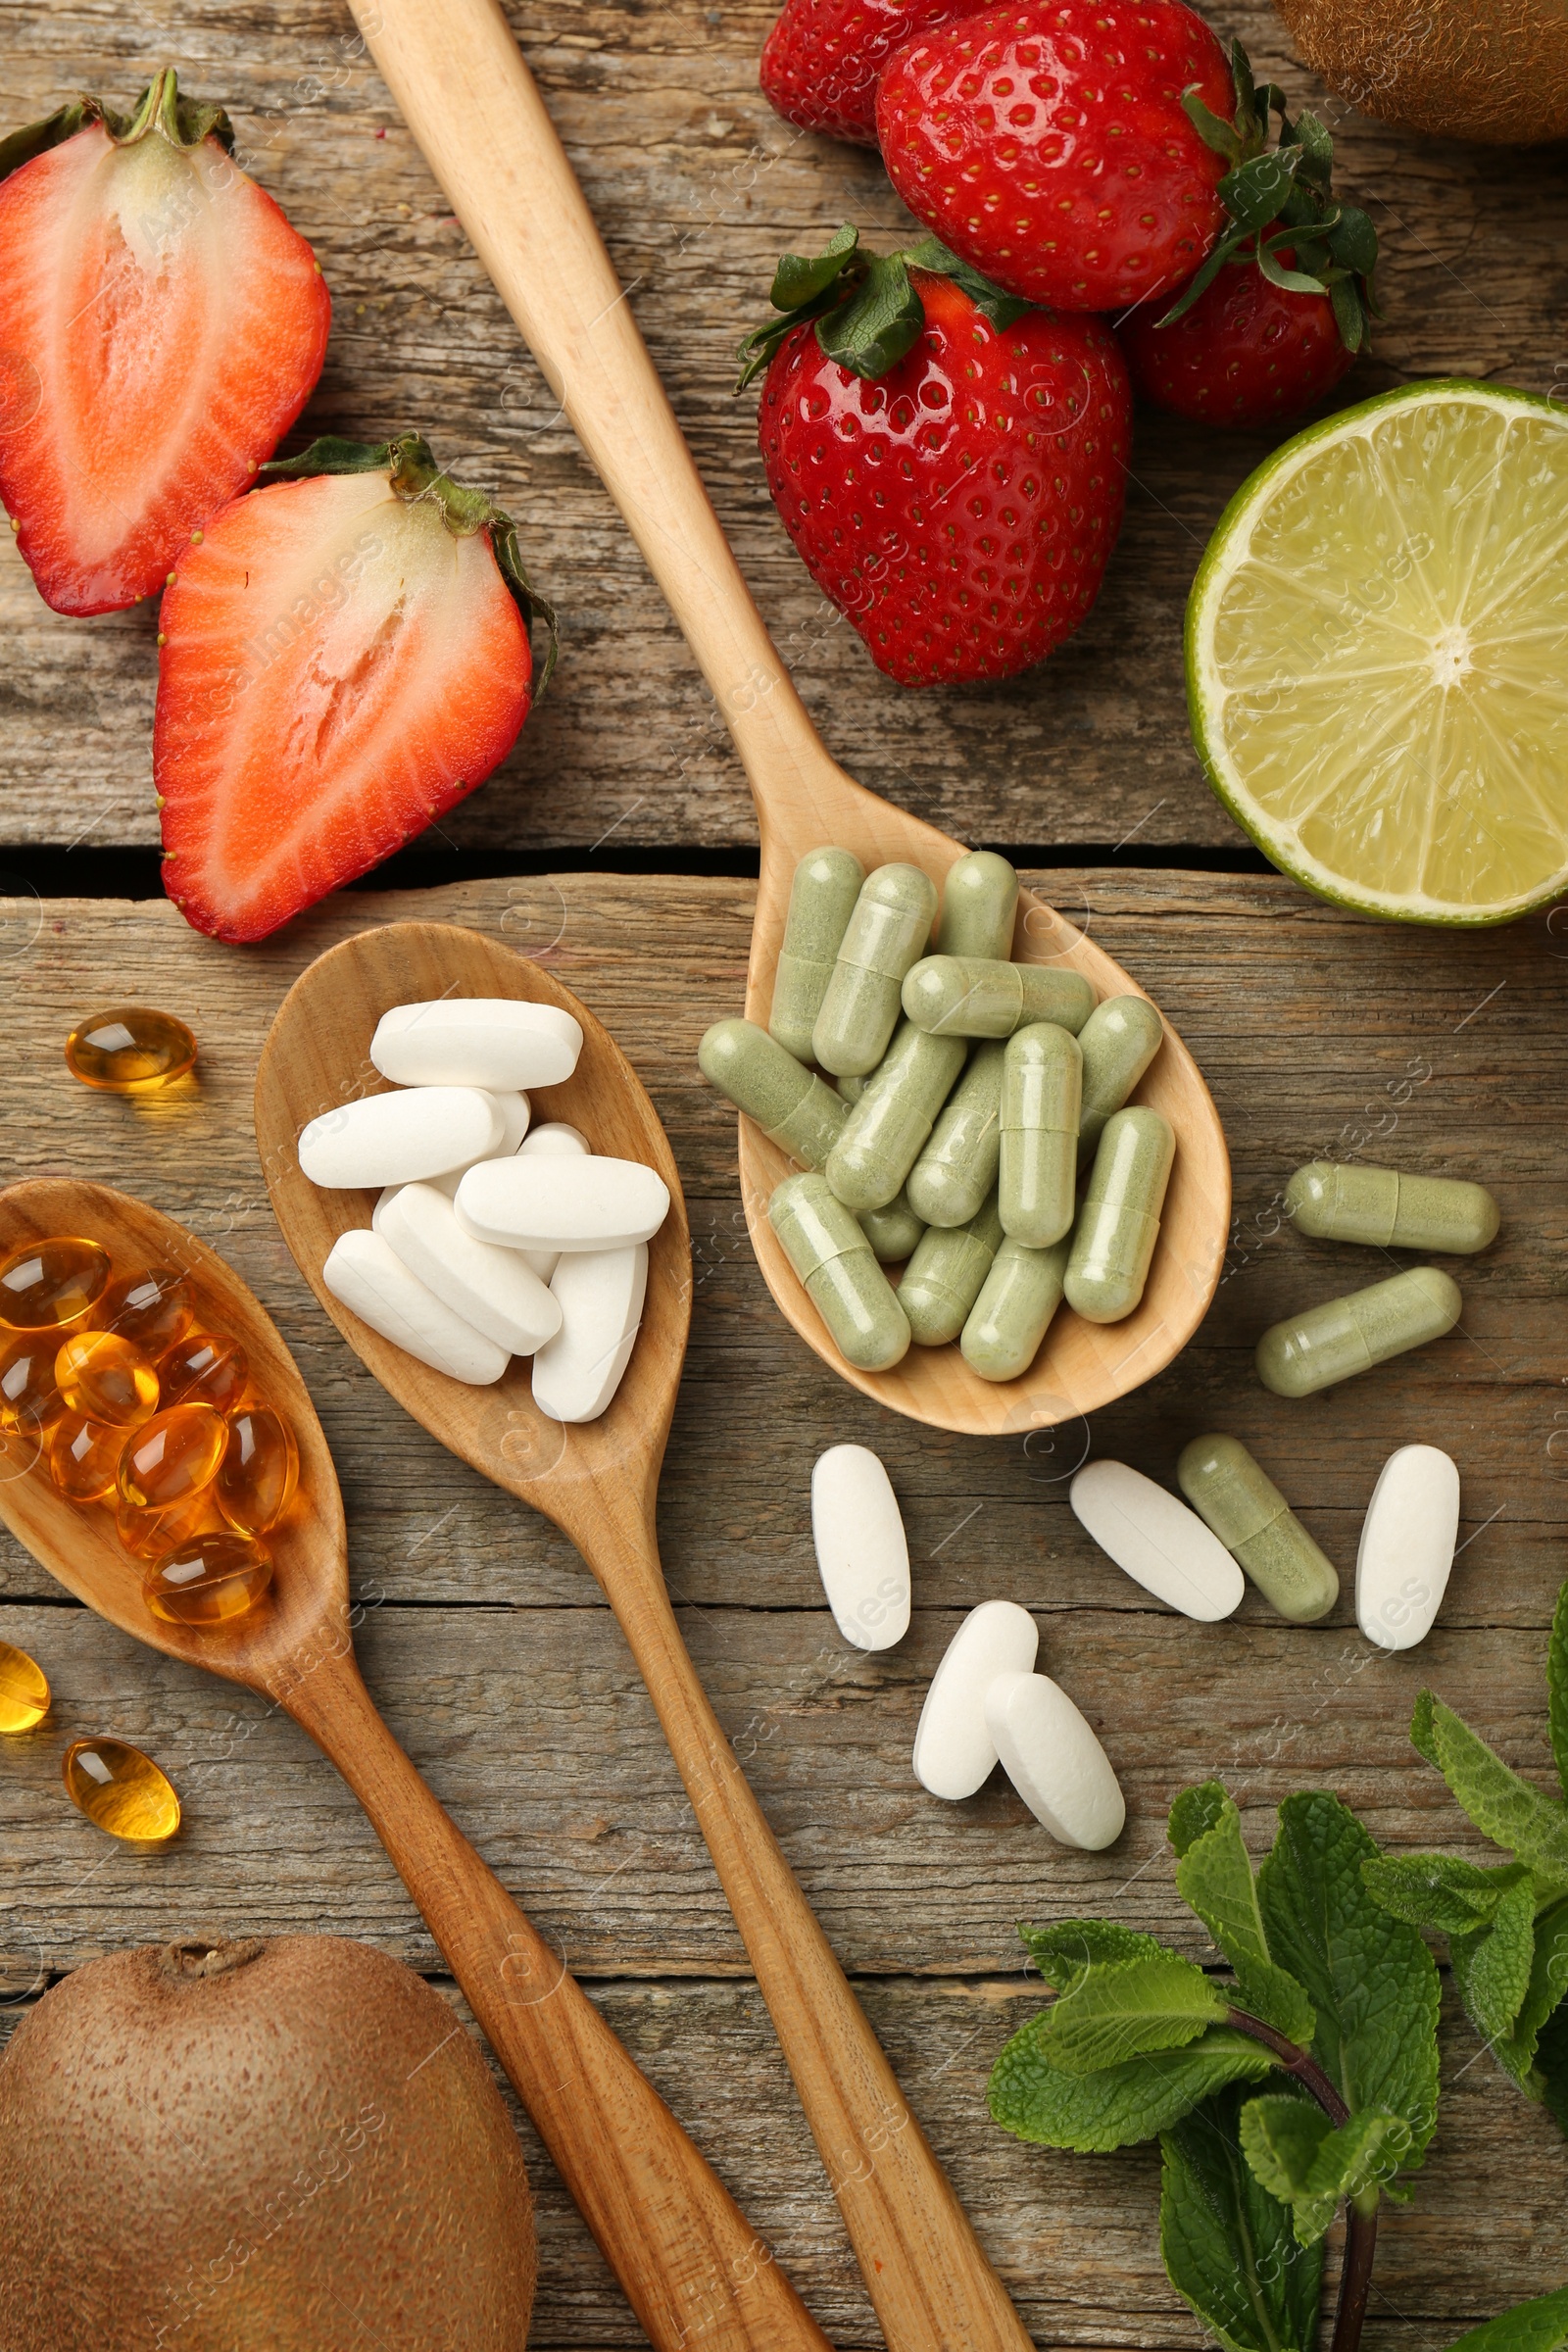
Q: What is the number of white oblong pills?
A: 13